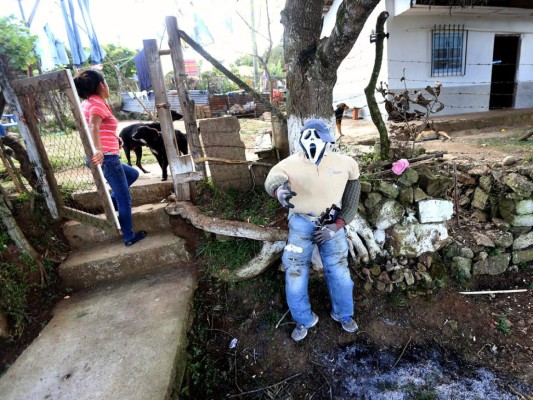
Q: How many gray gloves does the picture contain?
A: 2